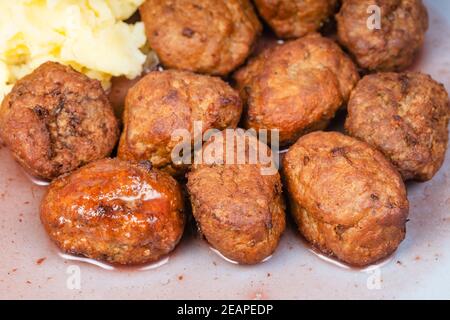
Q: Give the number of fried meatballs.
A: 10